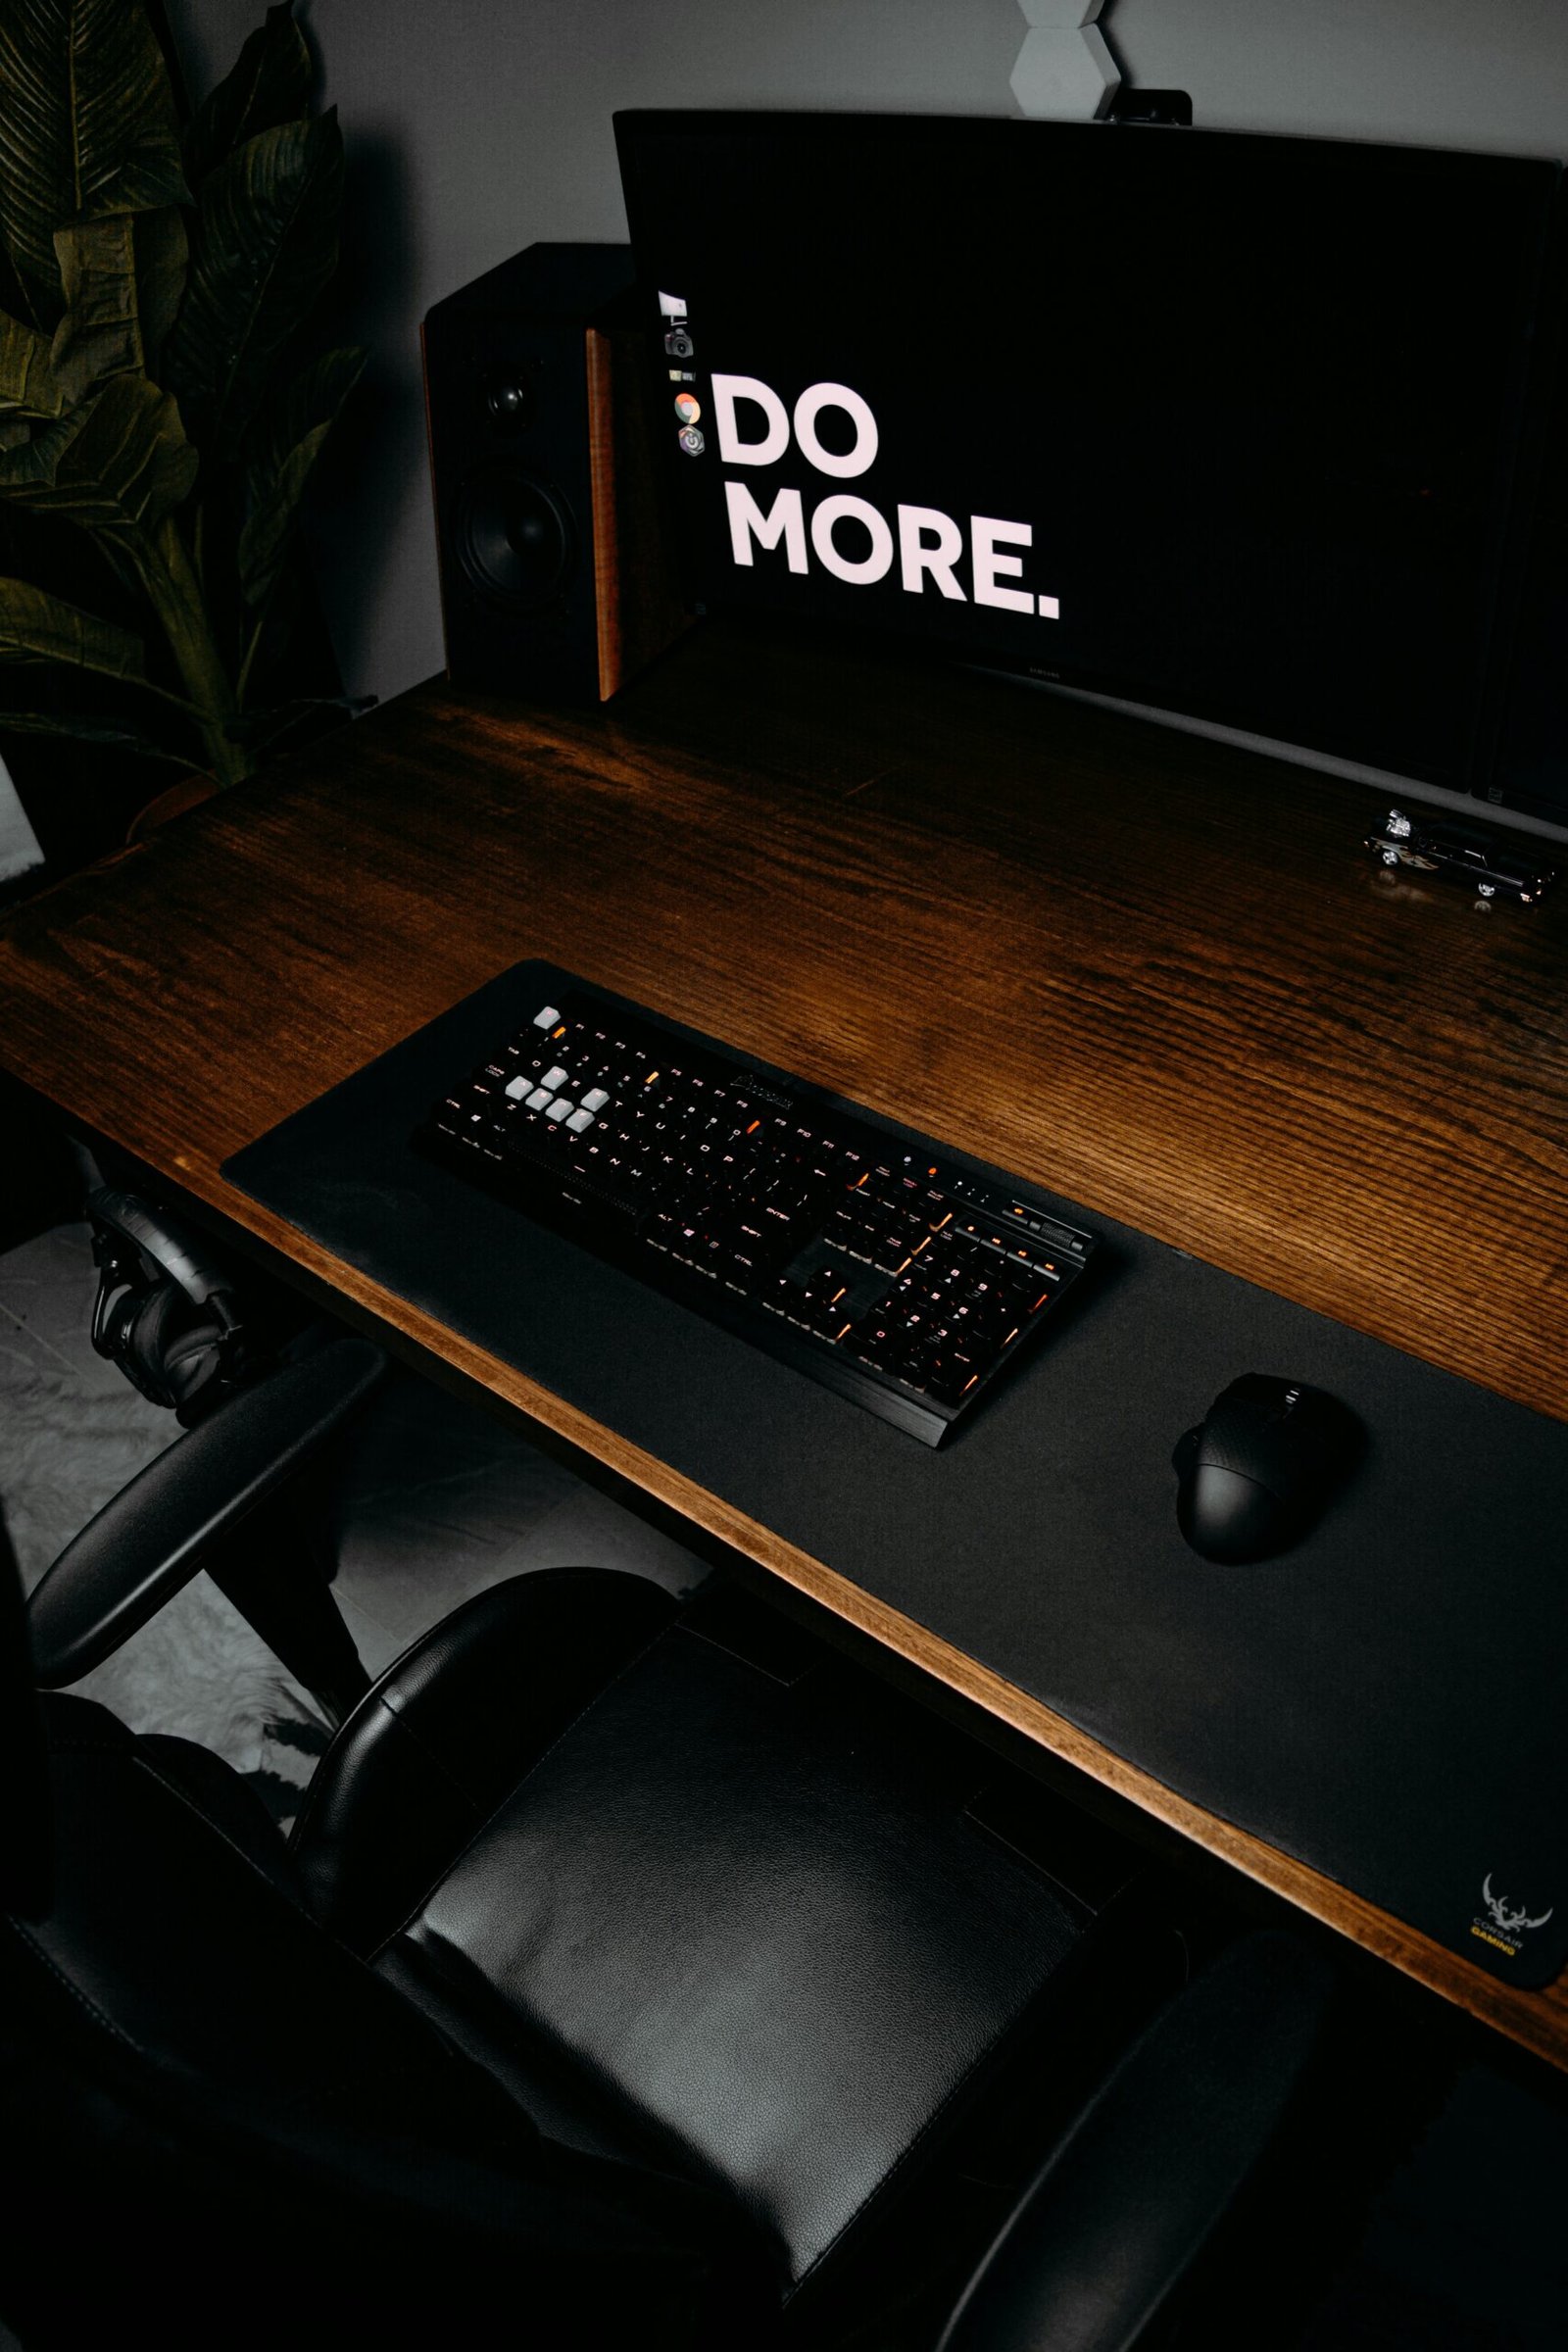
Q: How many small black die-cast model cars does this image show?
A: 1